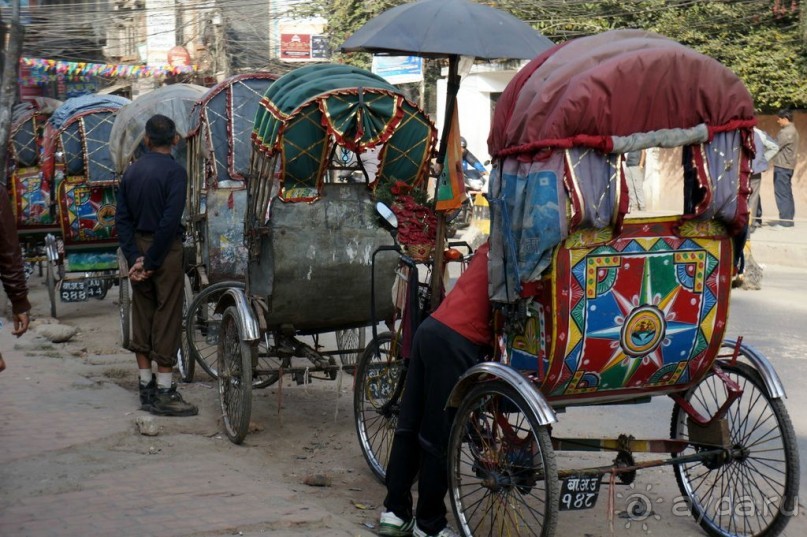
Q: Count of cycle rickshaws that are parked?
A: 6